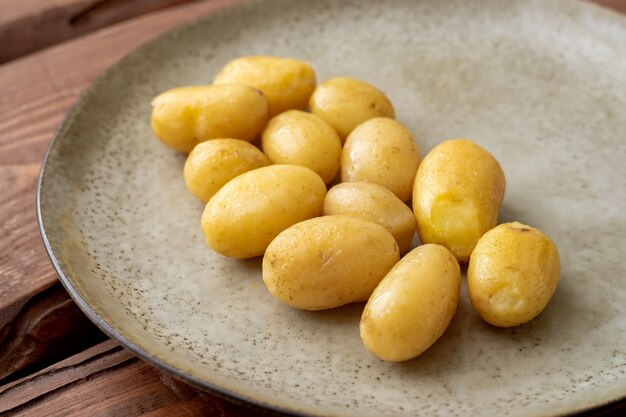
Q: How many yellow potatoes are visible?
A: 12